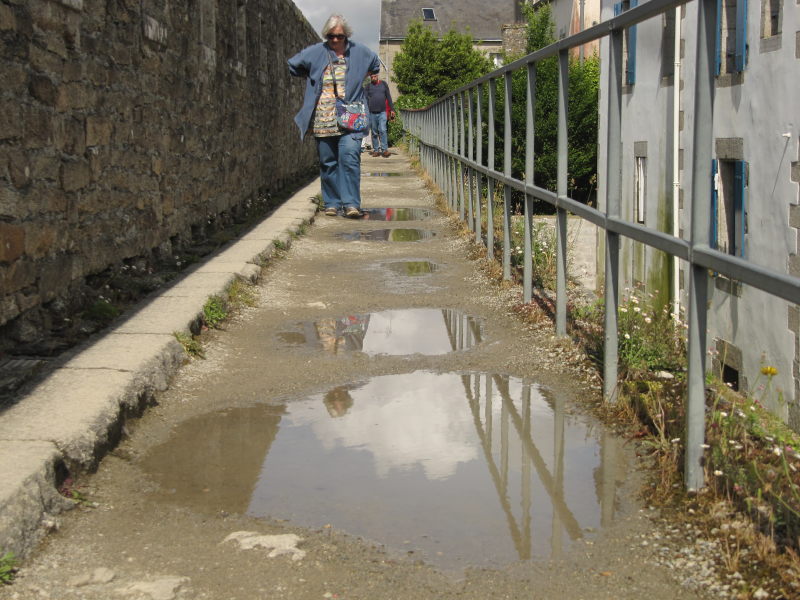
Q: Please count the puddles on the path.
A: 6